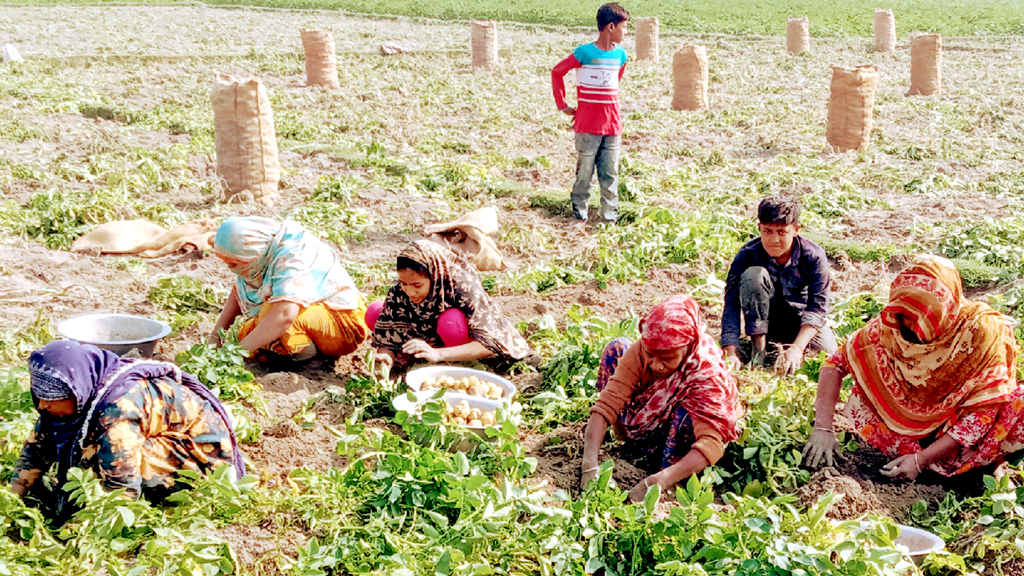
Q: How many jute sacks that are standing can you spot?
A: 9